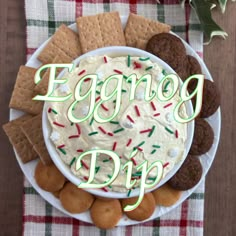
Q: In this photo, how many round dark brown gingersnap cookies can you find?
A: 5